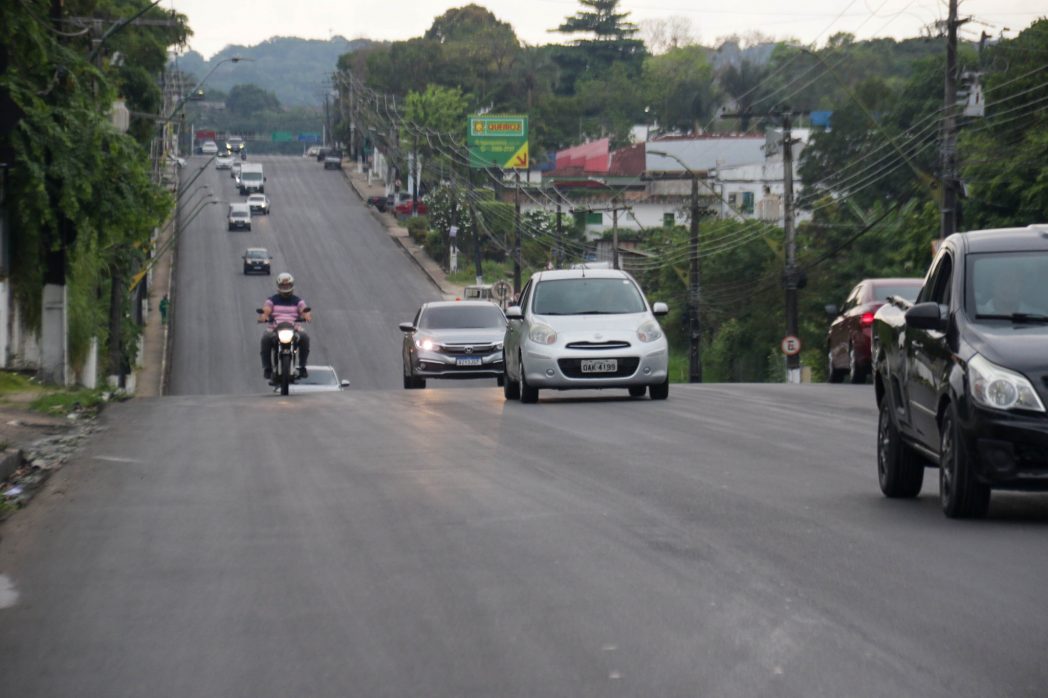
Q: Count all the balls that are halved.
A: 0